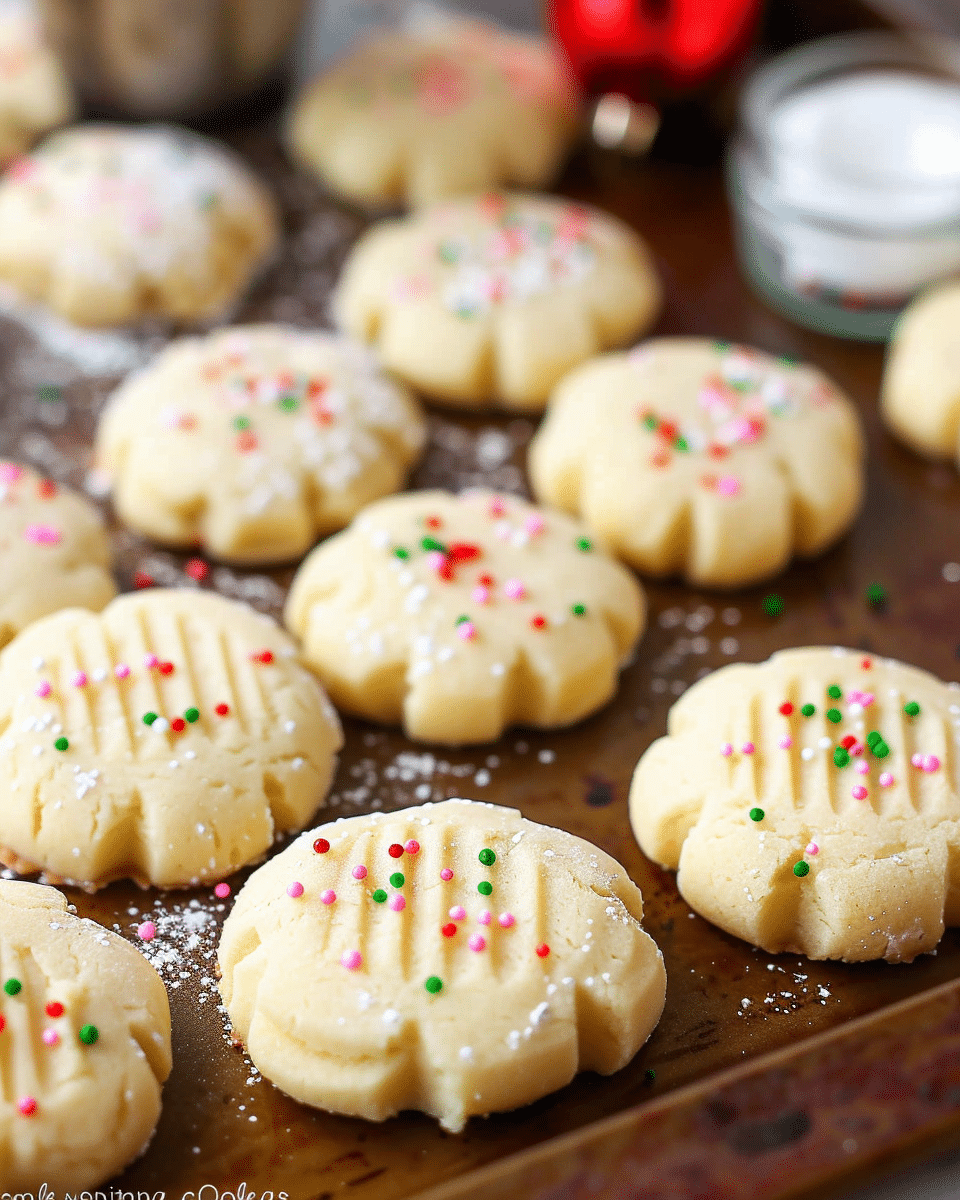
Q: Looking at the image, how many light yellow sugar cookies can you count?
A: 13